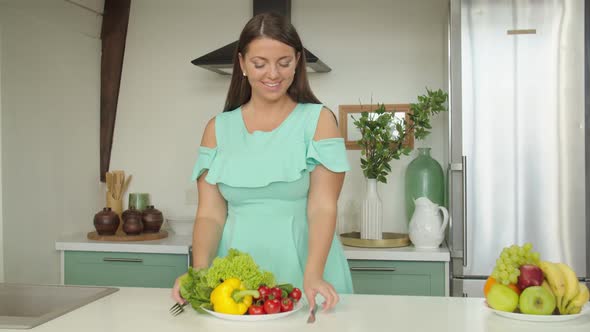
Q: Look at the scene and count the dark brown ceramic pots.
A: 3